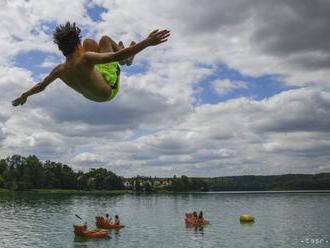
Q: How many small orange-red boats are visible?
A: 3